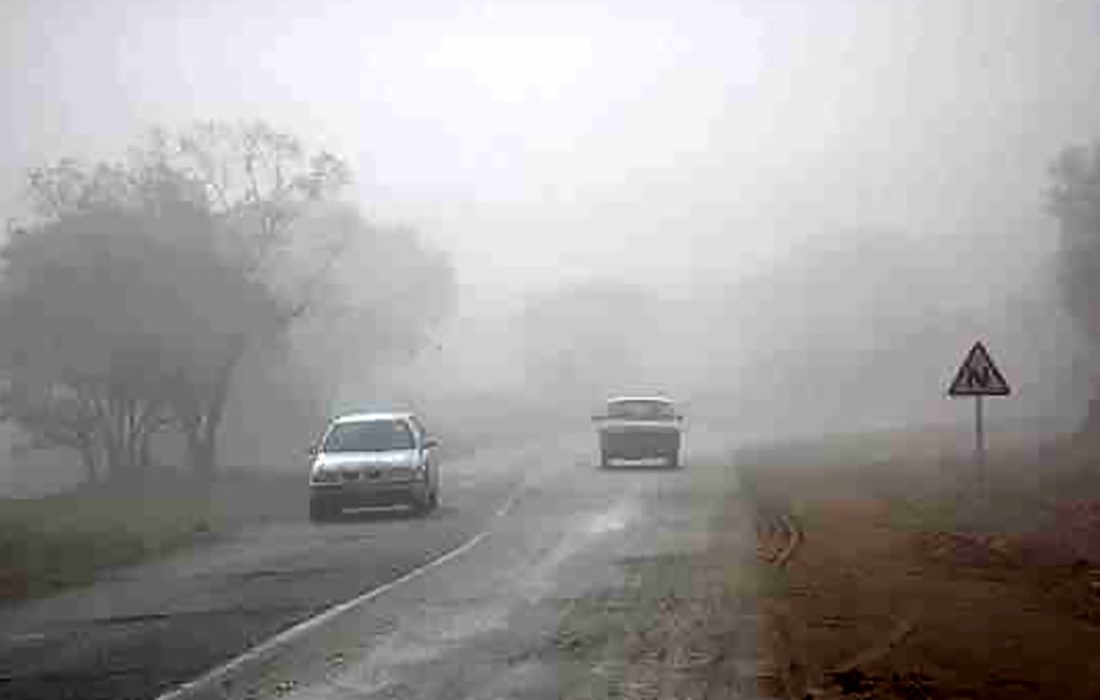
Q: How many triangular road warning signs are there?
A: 1